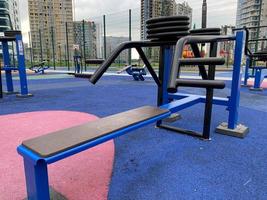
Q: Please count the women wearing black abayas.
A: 0